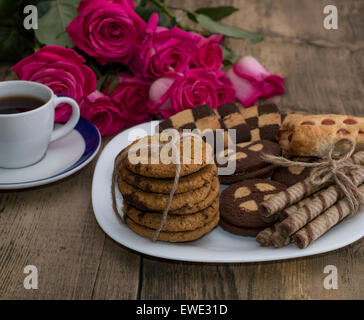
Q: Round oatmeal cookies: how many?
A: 6